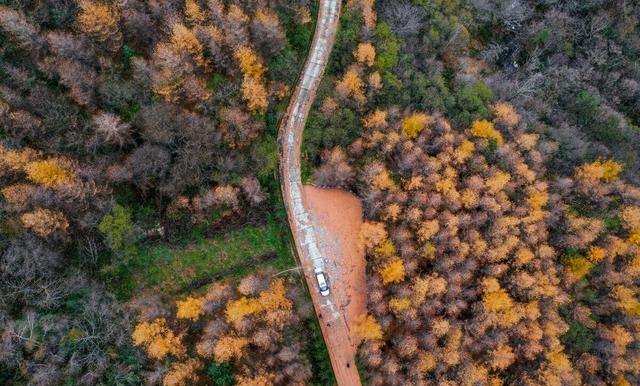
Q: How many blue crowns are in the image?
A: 0